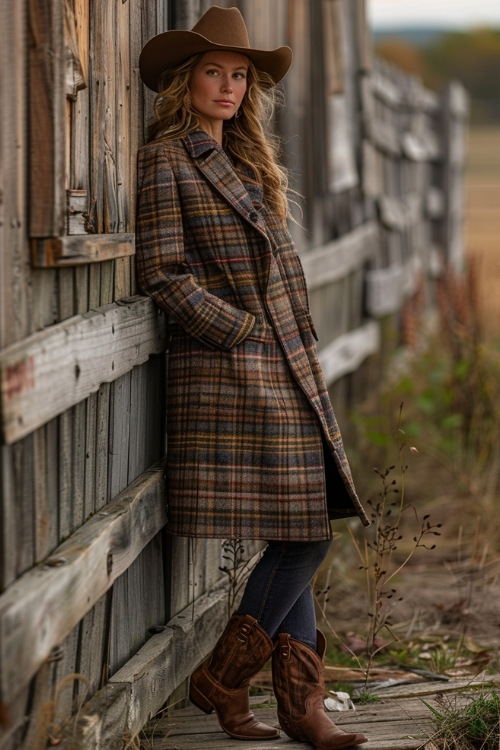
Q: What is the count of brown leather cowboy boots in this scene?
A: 2